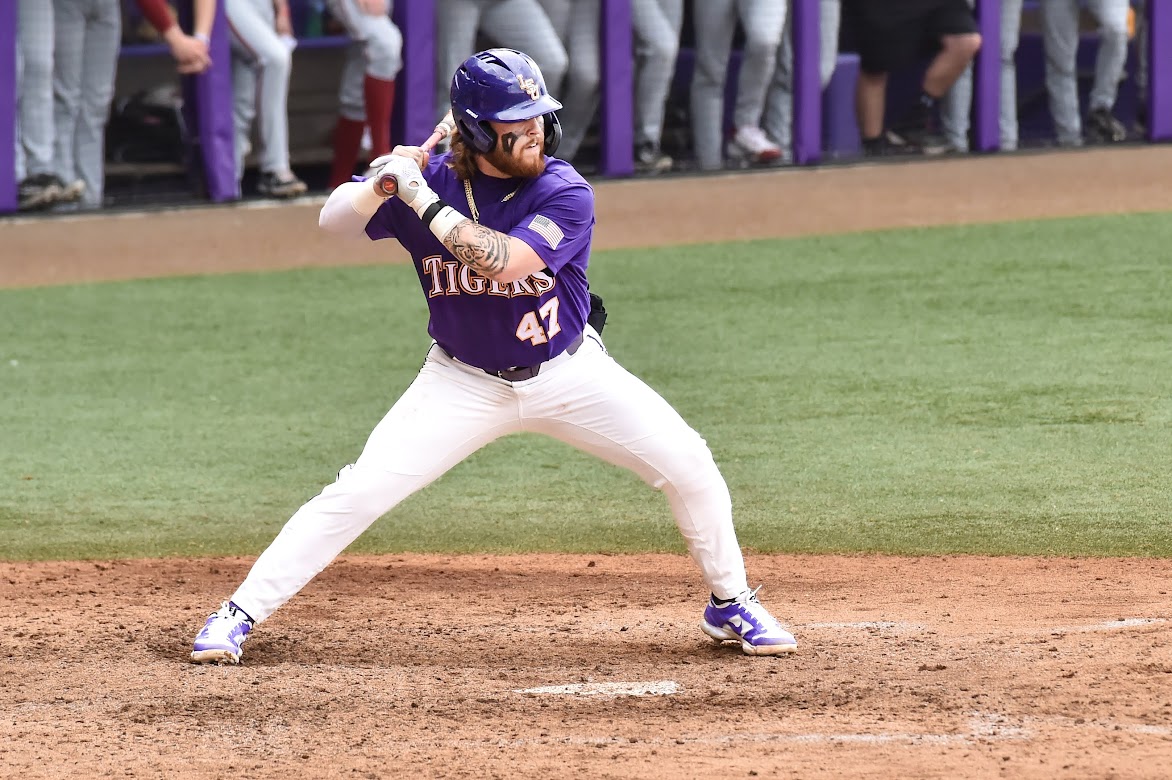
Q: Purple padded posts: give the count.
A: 7